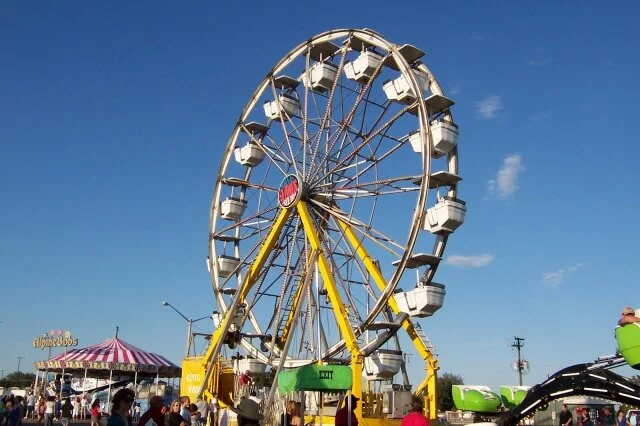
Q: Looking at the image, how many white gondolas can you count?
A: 13